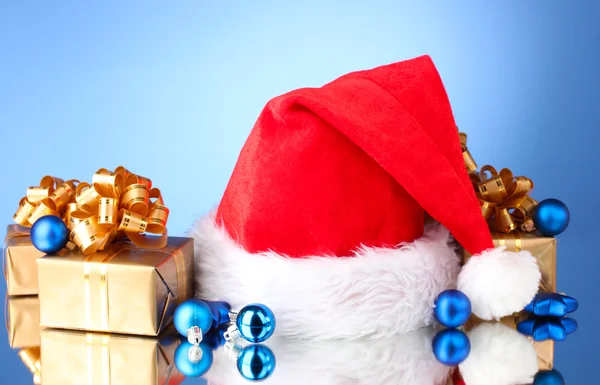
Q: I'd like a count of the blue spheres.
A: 5